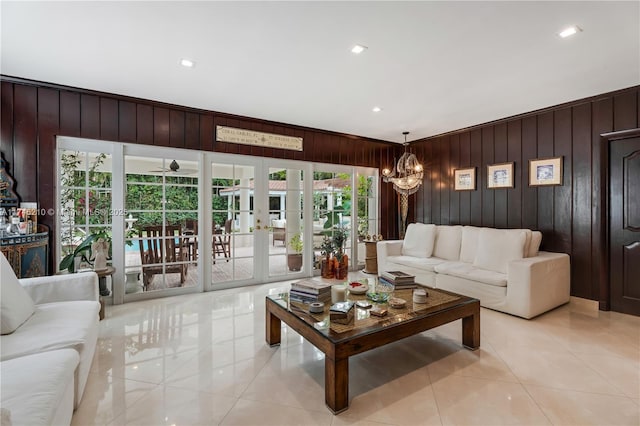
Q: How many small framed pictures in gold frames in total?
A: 3